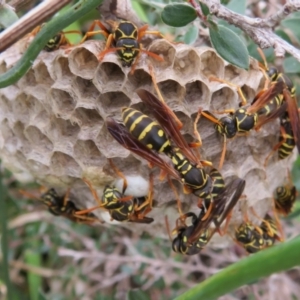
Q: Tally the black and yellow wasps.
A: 10